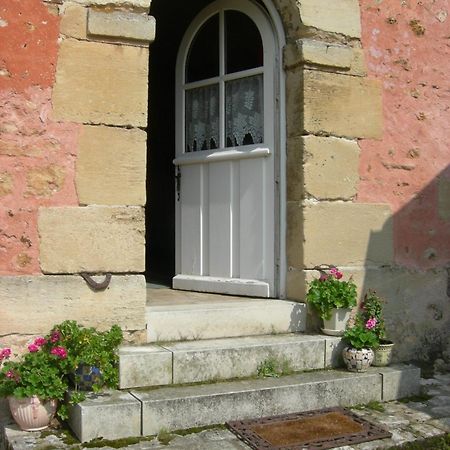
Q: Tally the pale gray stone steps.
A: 3